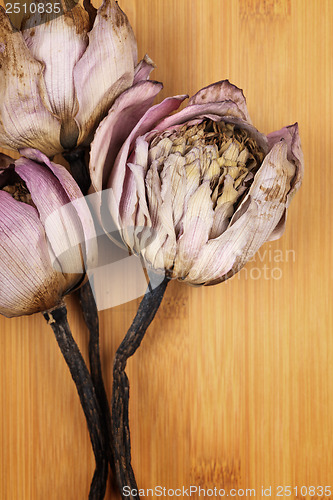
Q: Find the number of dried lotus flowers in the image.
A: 3